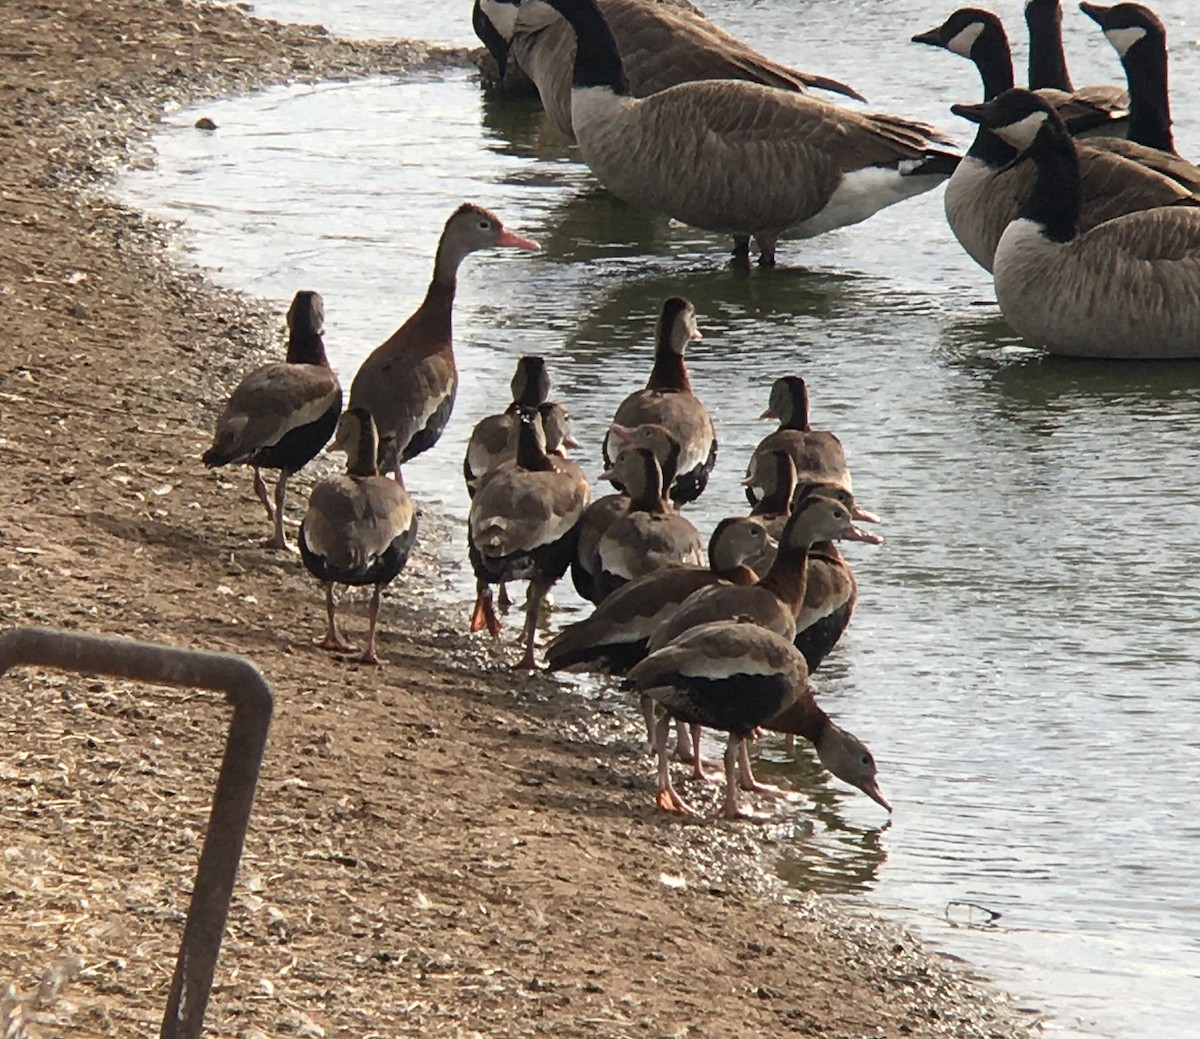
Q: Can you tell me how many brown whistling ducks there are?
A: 15